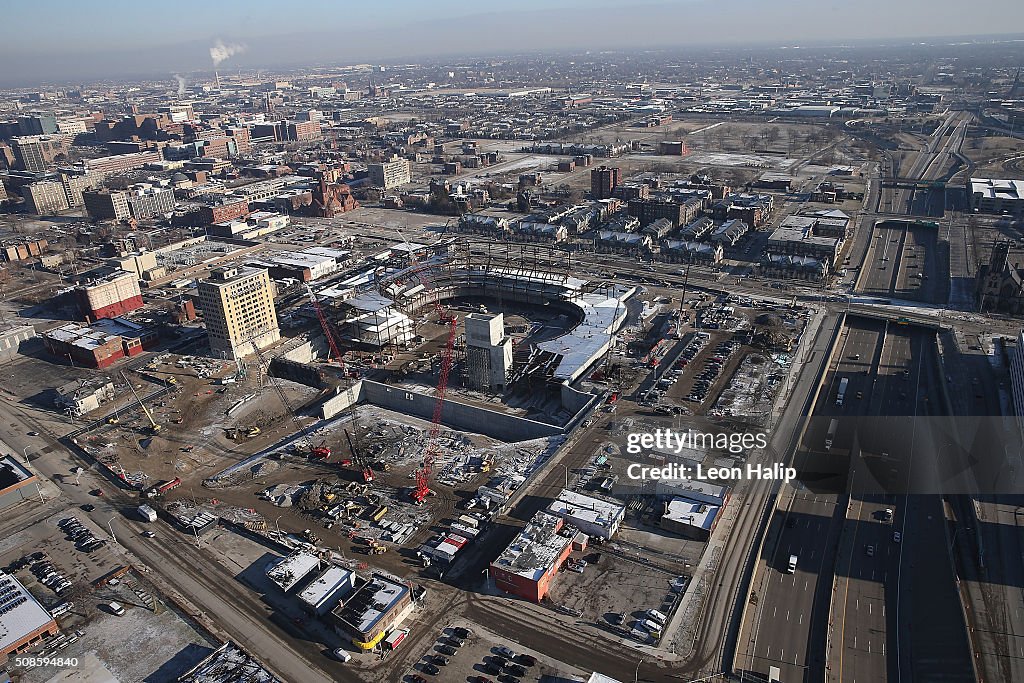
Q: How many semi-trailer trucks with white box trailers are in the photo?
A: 2